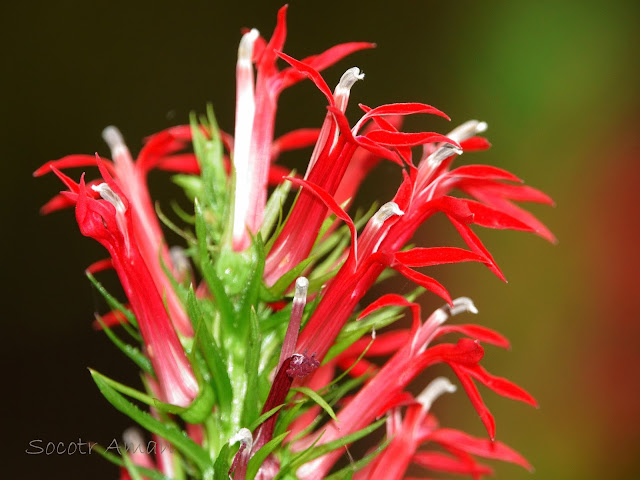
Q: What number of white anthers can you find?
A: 11